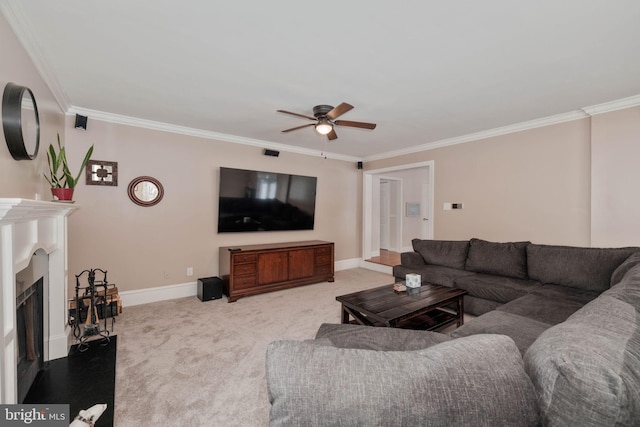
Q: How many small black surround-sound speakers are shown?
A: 3